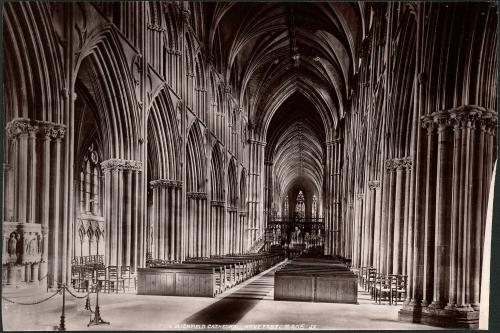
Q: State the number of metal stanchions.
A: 3